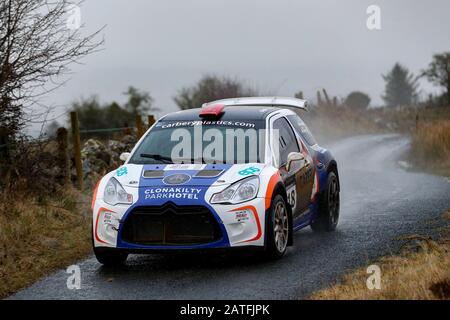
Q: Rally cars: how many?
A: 1